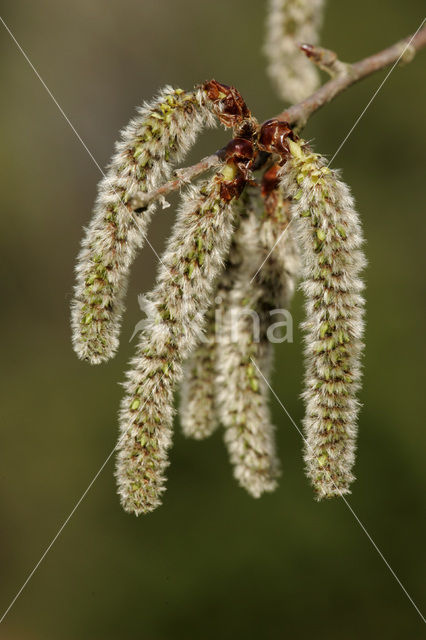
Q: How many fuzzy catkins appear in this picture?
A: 6